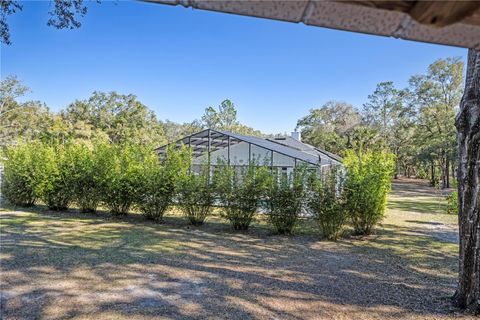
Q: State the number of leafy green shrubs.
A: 10